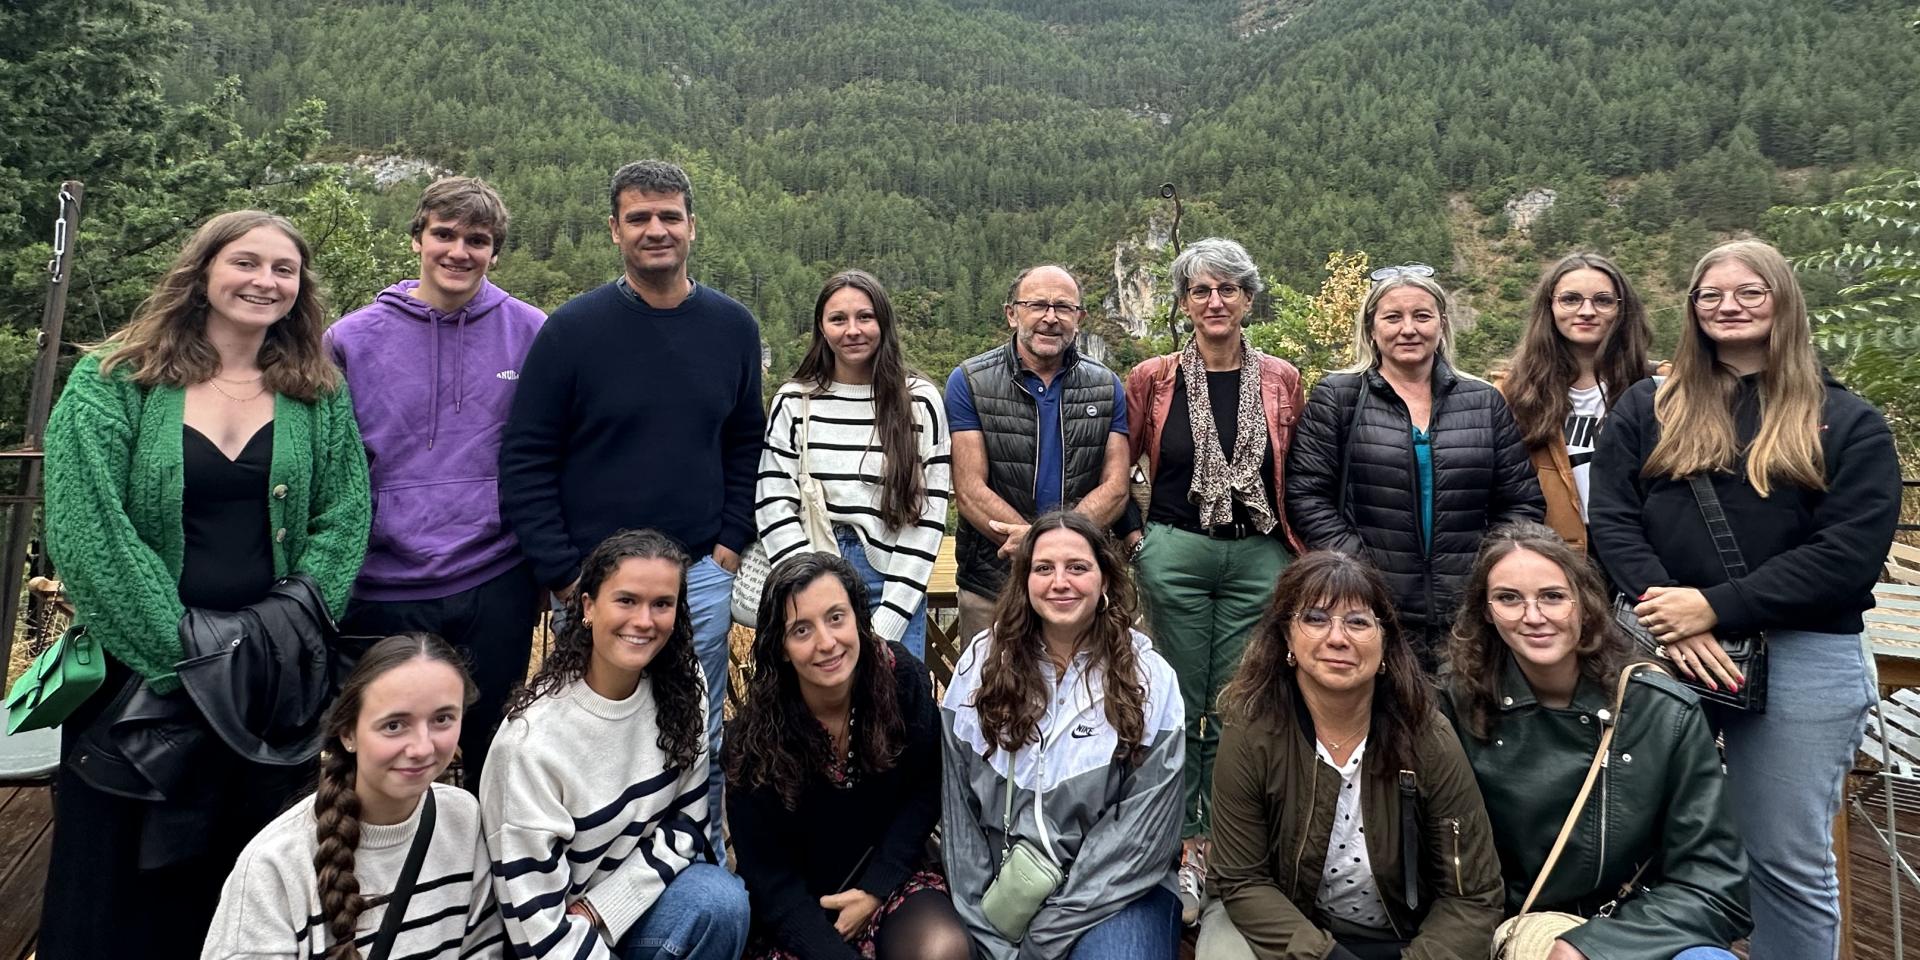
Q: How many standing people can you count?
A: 9